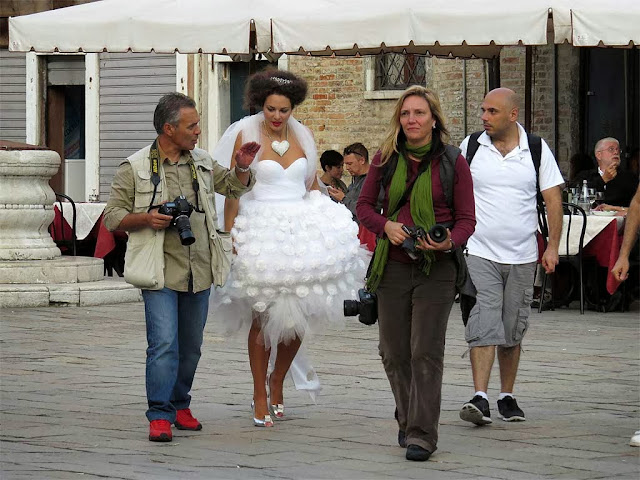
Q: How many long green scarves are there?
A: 1